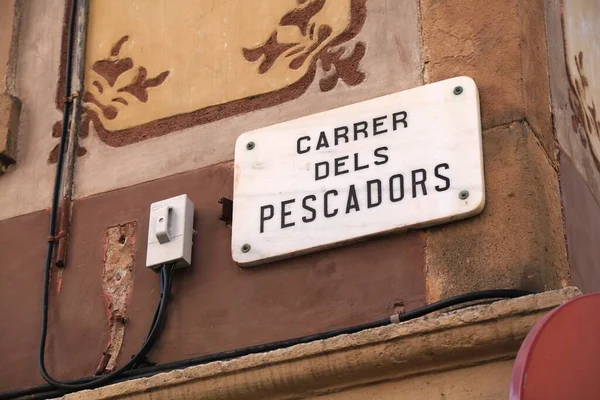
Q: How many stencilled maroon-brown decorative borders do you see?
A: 2